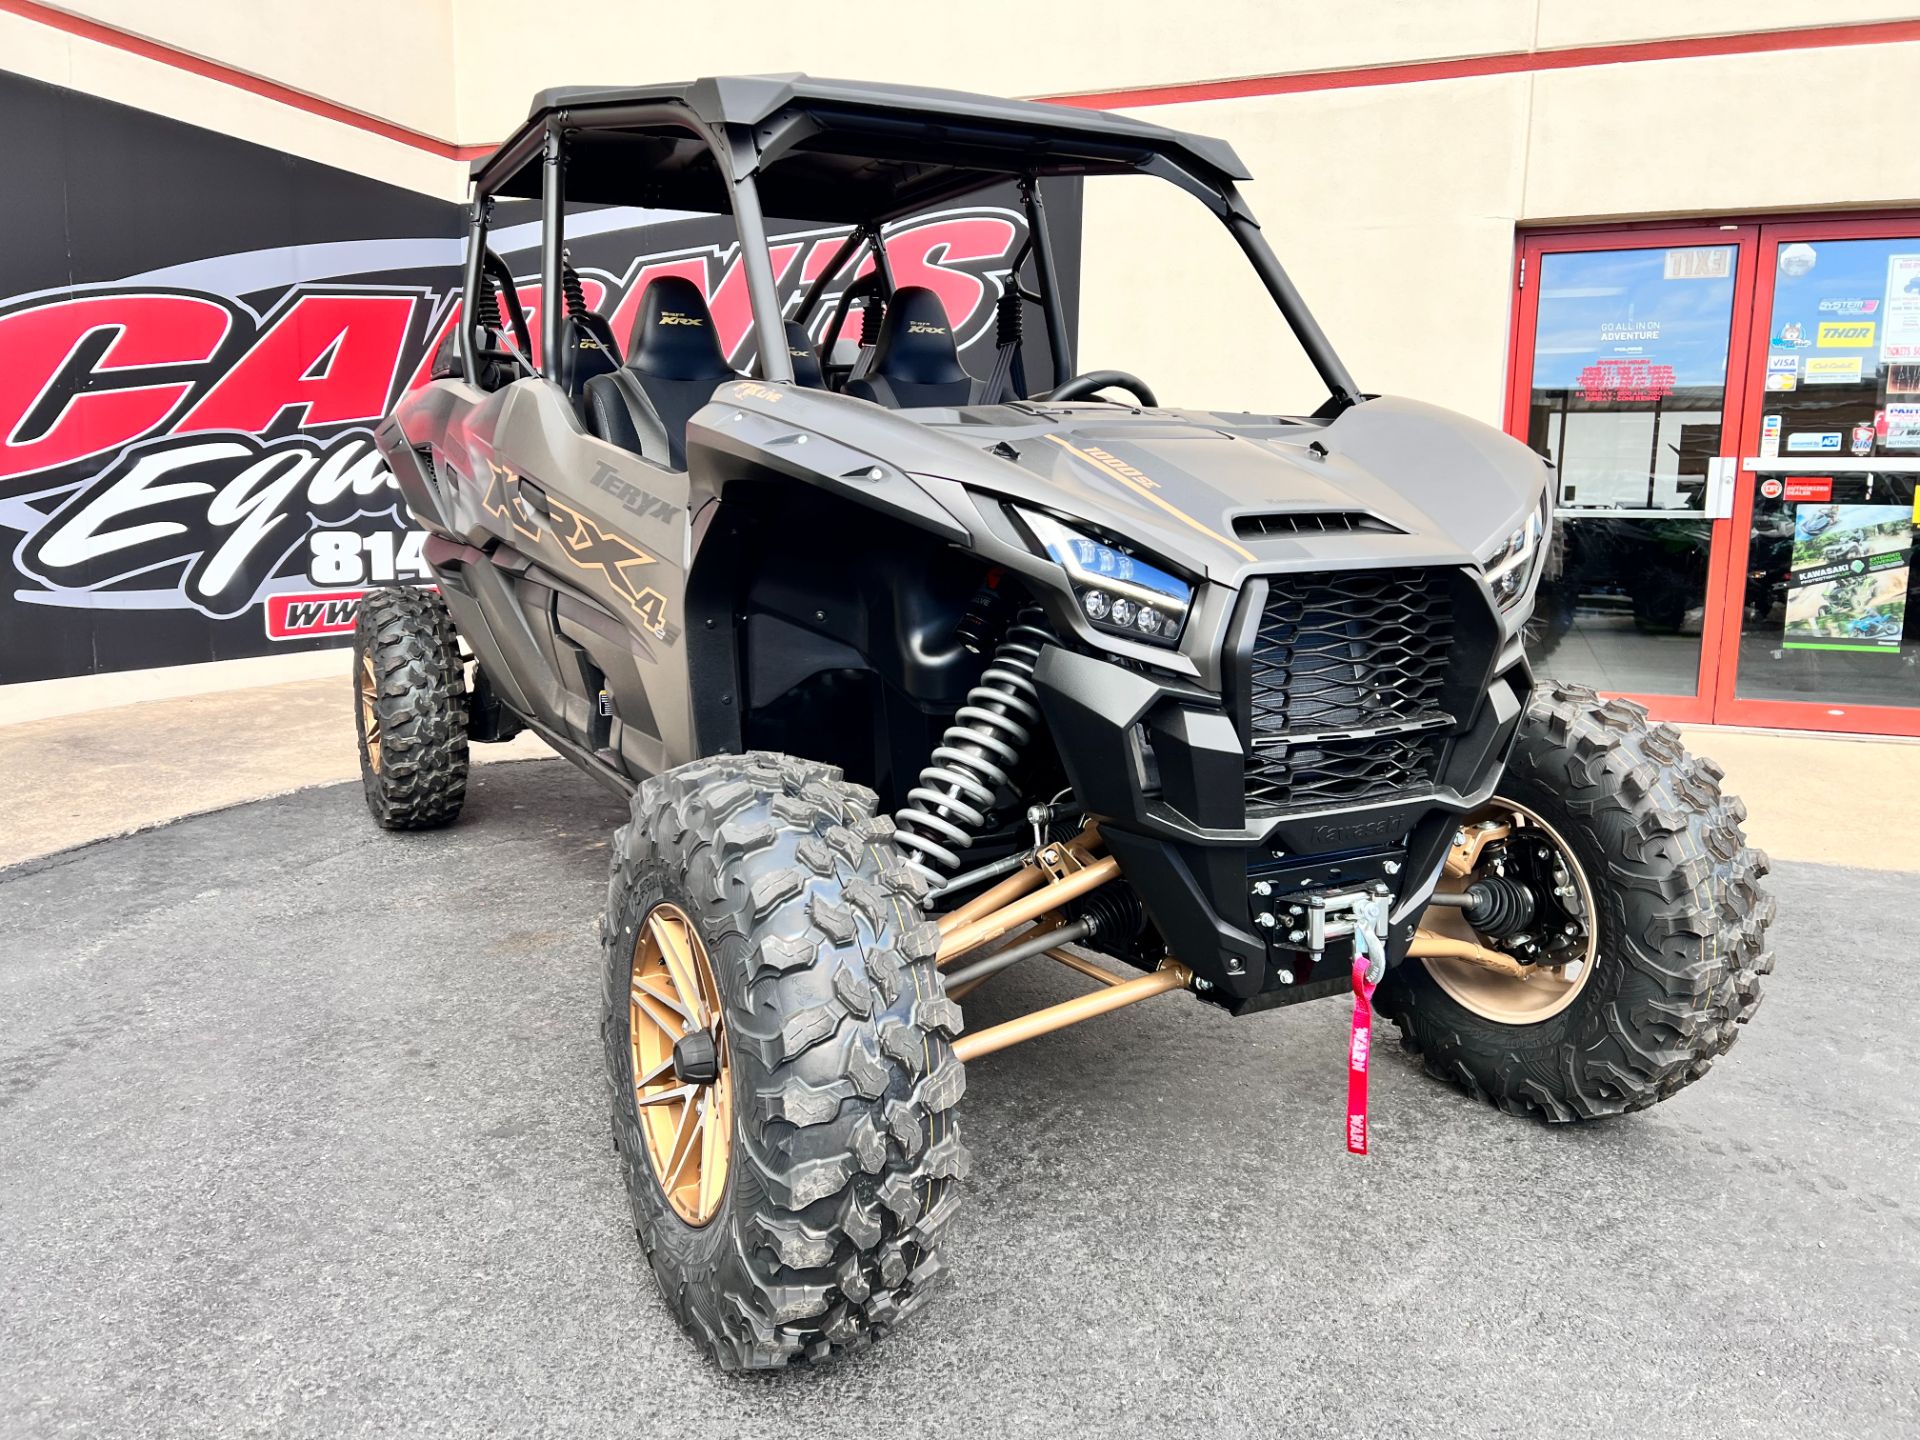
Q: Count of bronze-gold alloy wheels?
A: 3